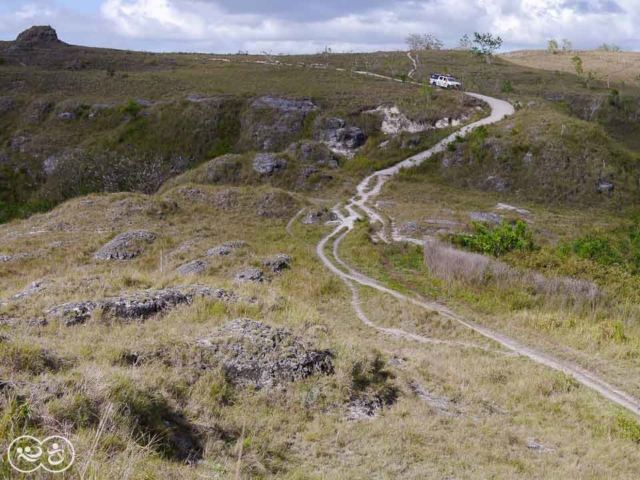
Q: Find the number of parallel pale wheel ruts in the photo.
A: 2